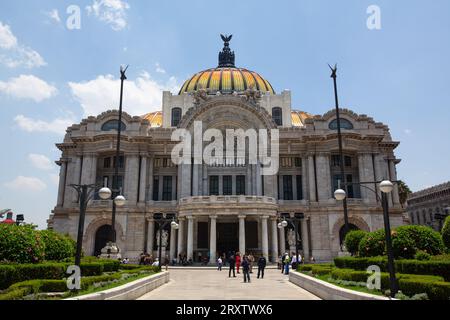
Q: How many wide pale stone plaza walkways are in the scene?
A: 1